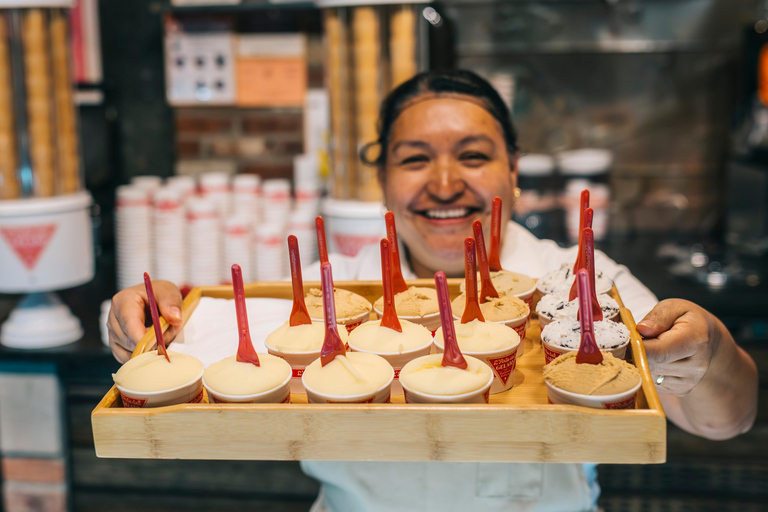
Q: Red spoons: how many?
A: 15